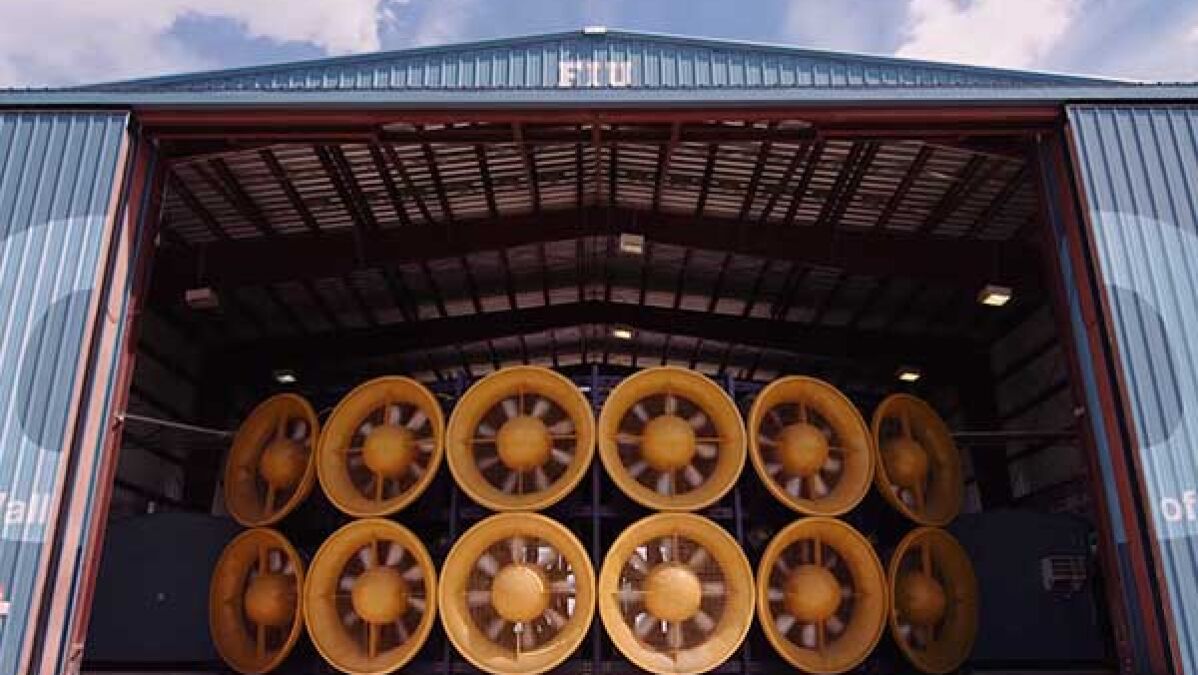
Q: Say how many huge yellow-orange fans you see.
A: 12